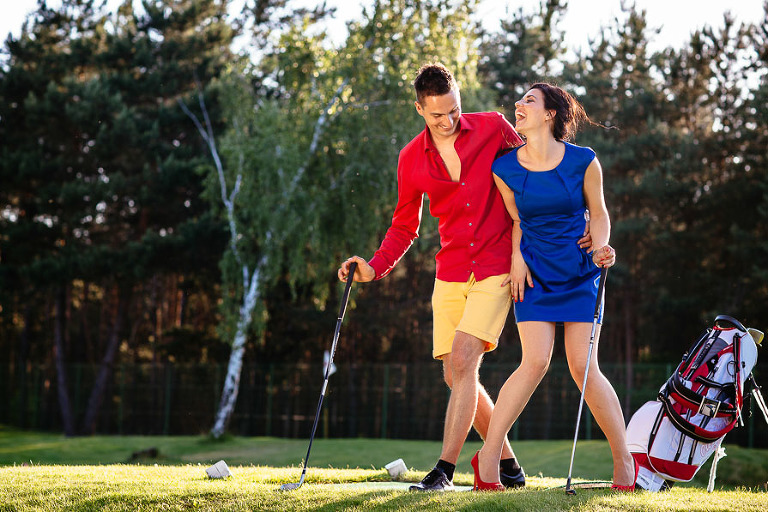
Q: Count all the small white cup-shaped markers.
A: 2